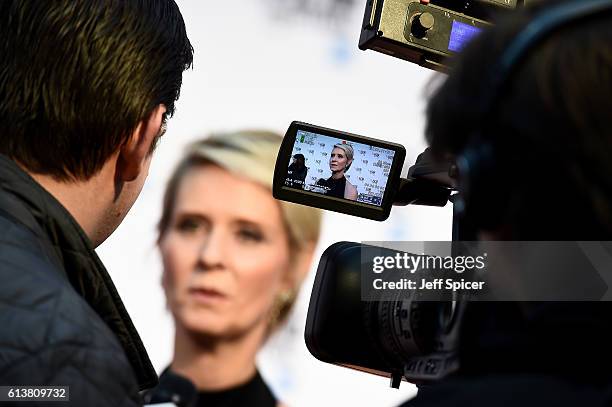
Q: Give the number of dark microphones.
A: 1